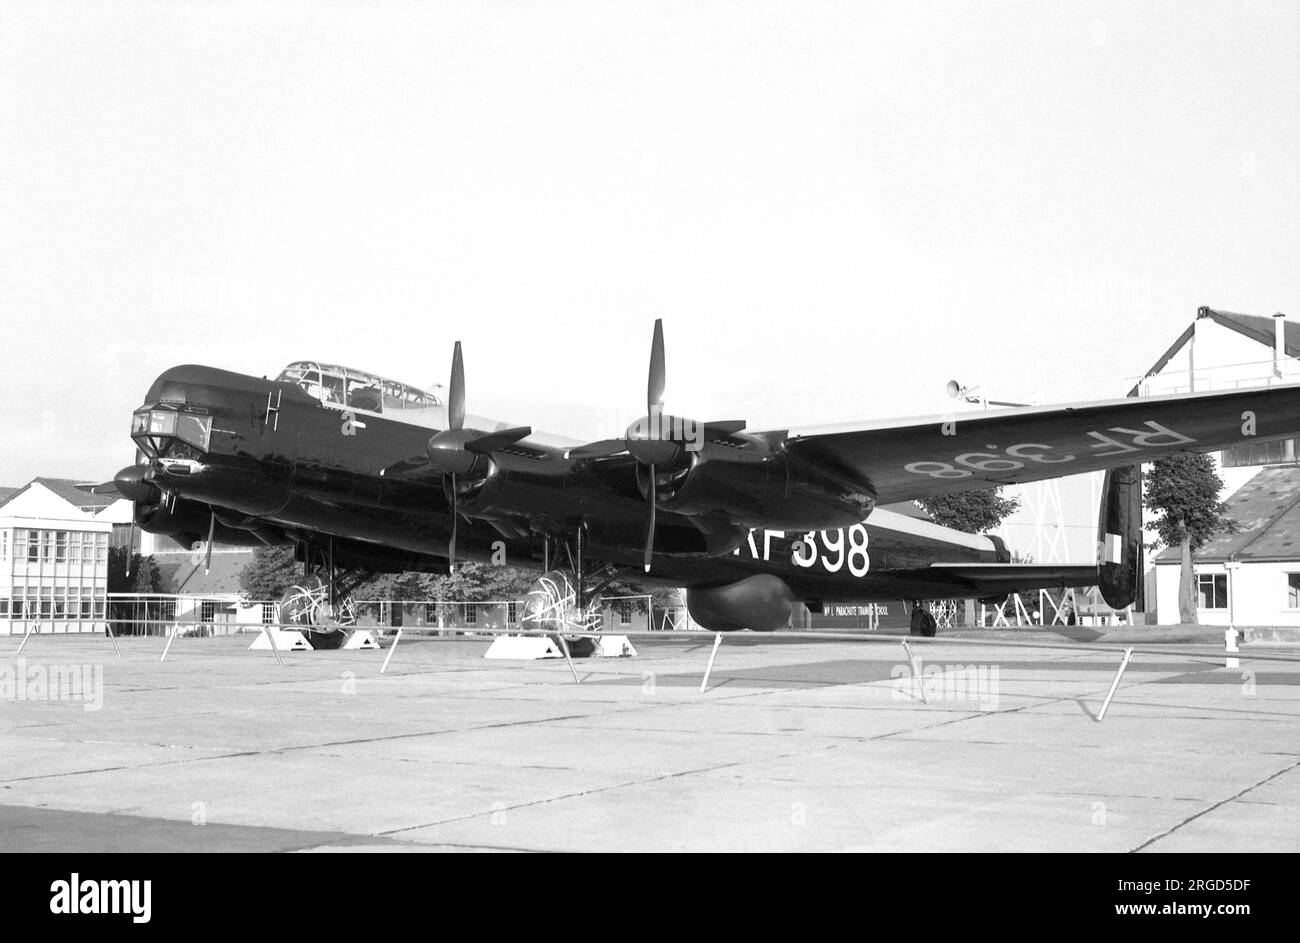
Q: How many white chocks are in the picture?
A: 4